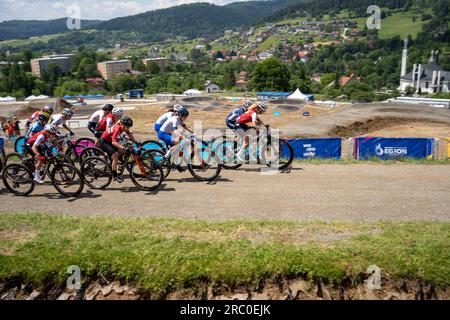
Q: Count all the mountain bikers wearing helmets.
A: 11